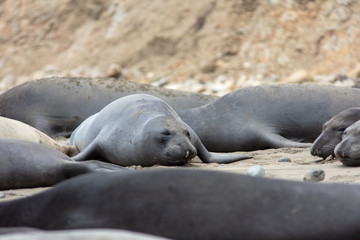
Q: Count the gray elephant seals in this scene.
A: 7